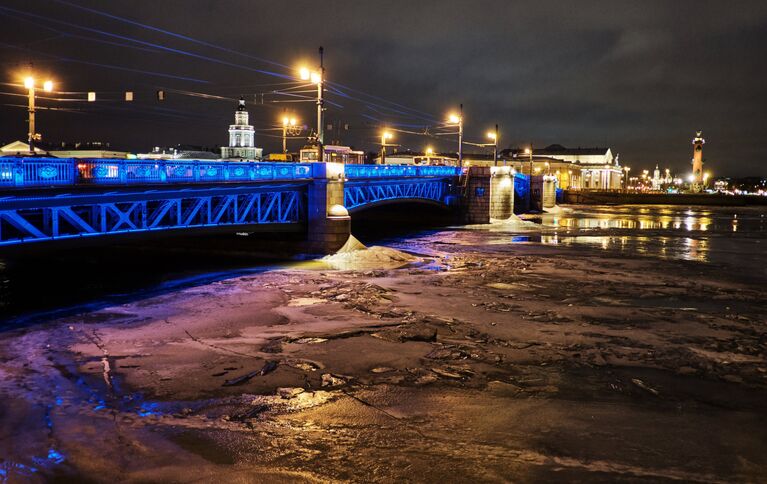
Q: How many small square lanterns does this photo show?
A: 3